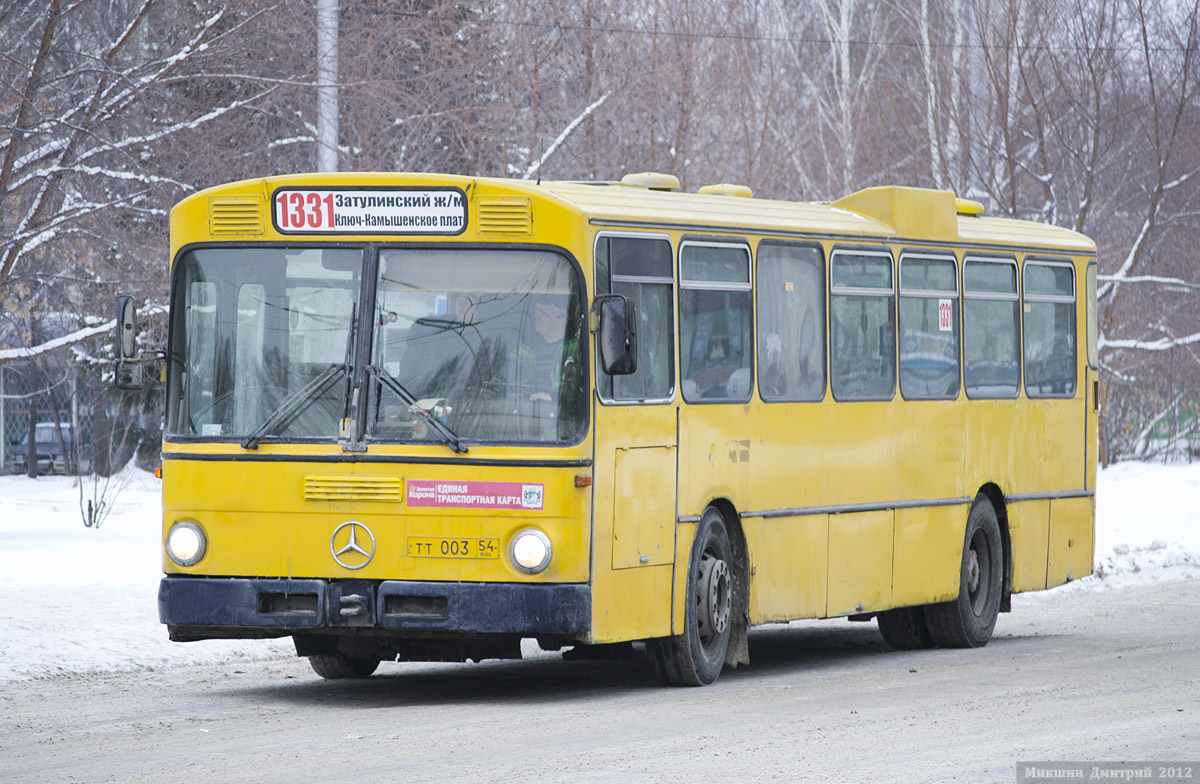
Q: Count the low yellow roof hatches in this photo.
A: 3